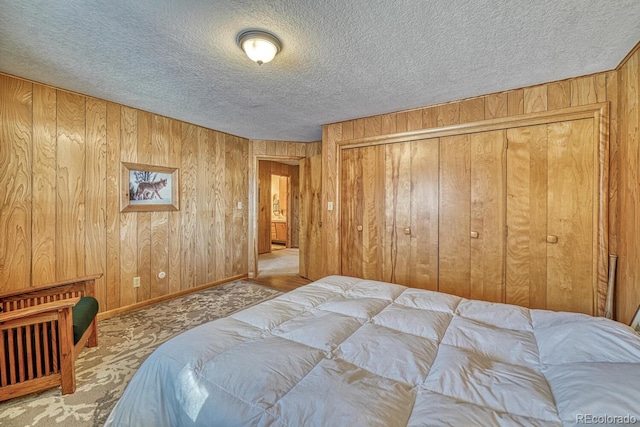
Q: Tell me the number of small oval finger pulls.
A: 4